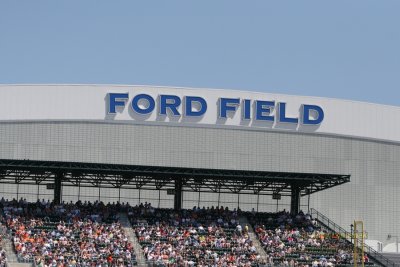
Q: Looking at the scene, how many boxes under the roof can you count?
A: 3